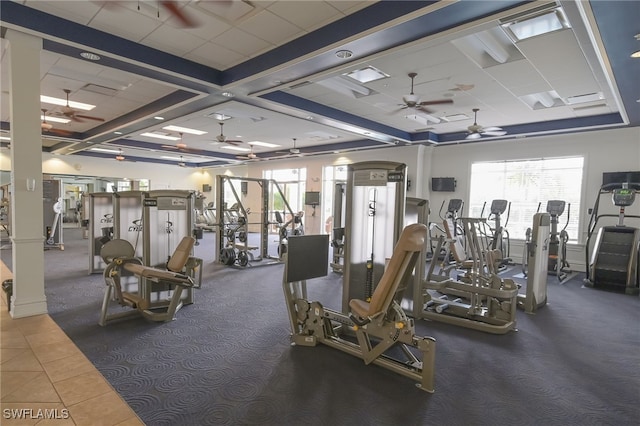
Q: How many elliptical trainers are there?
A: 3